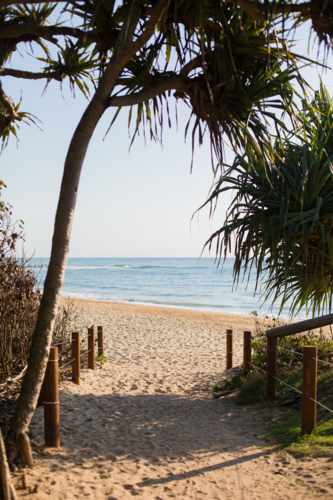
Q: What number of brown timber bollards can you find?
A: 8